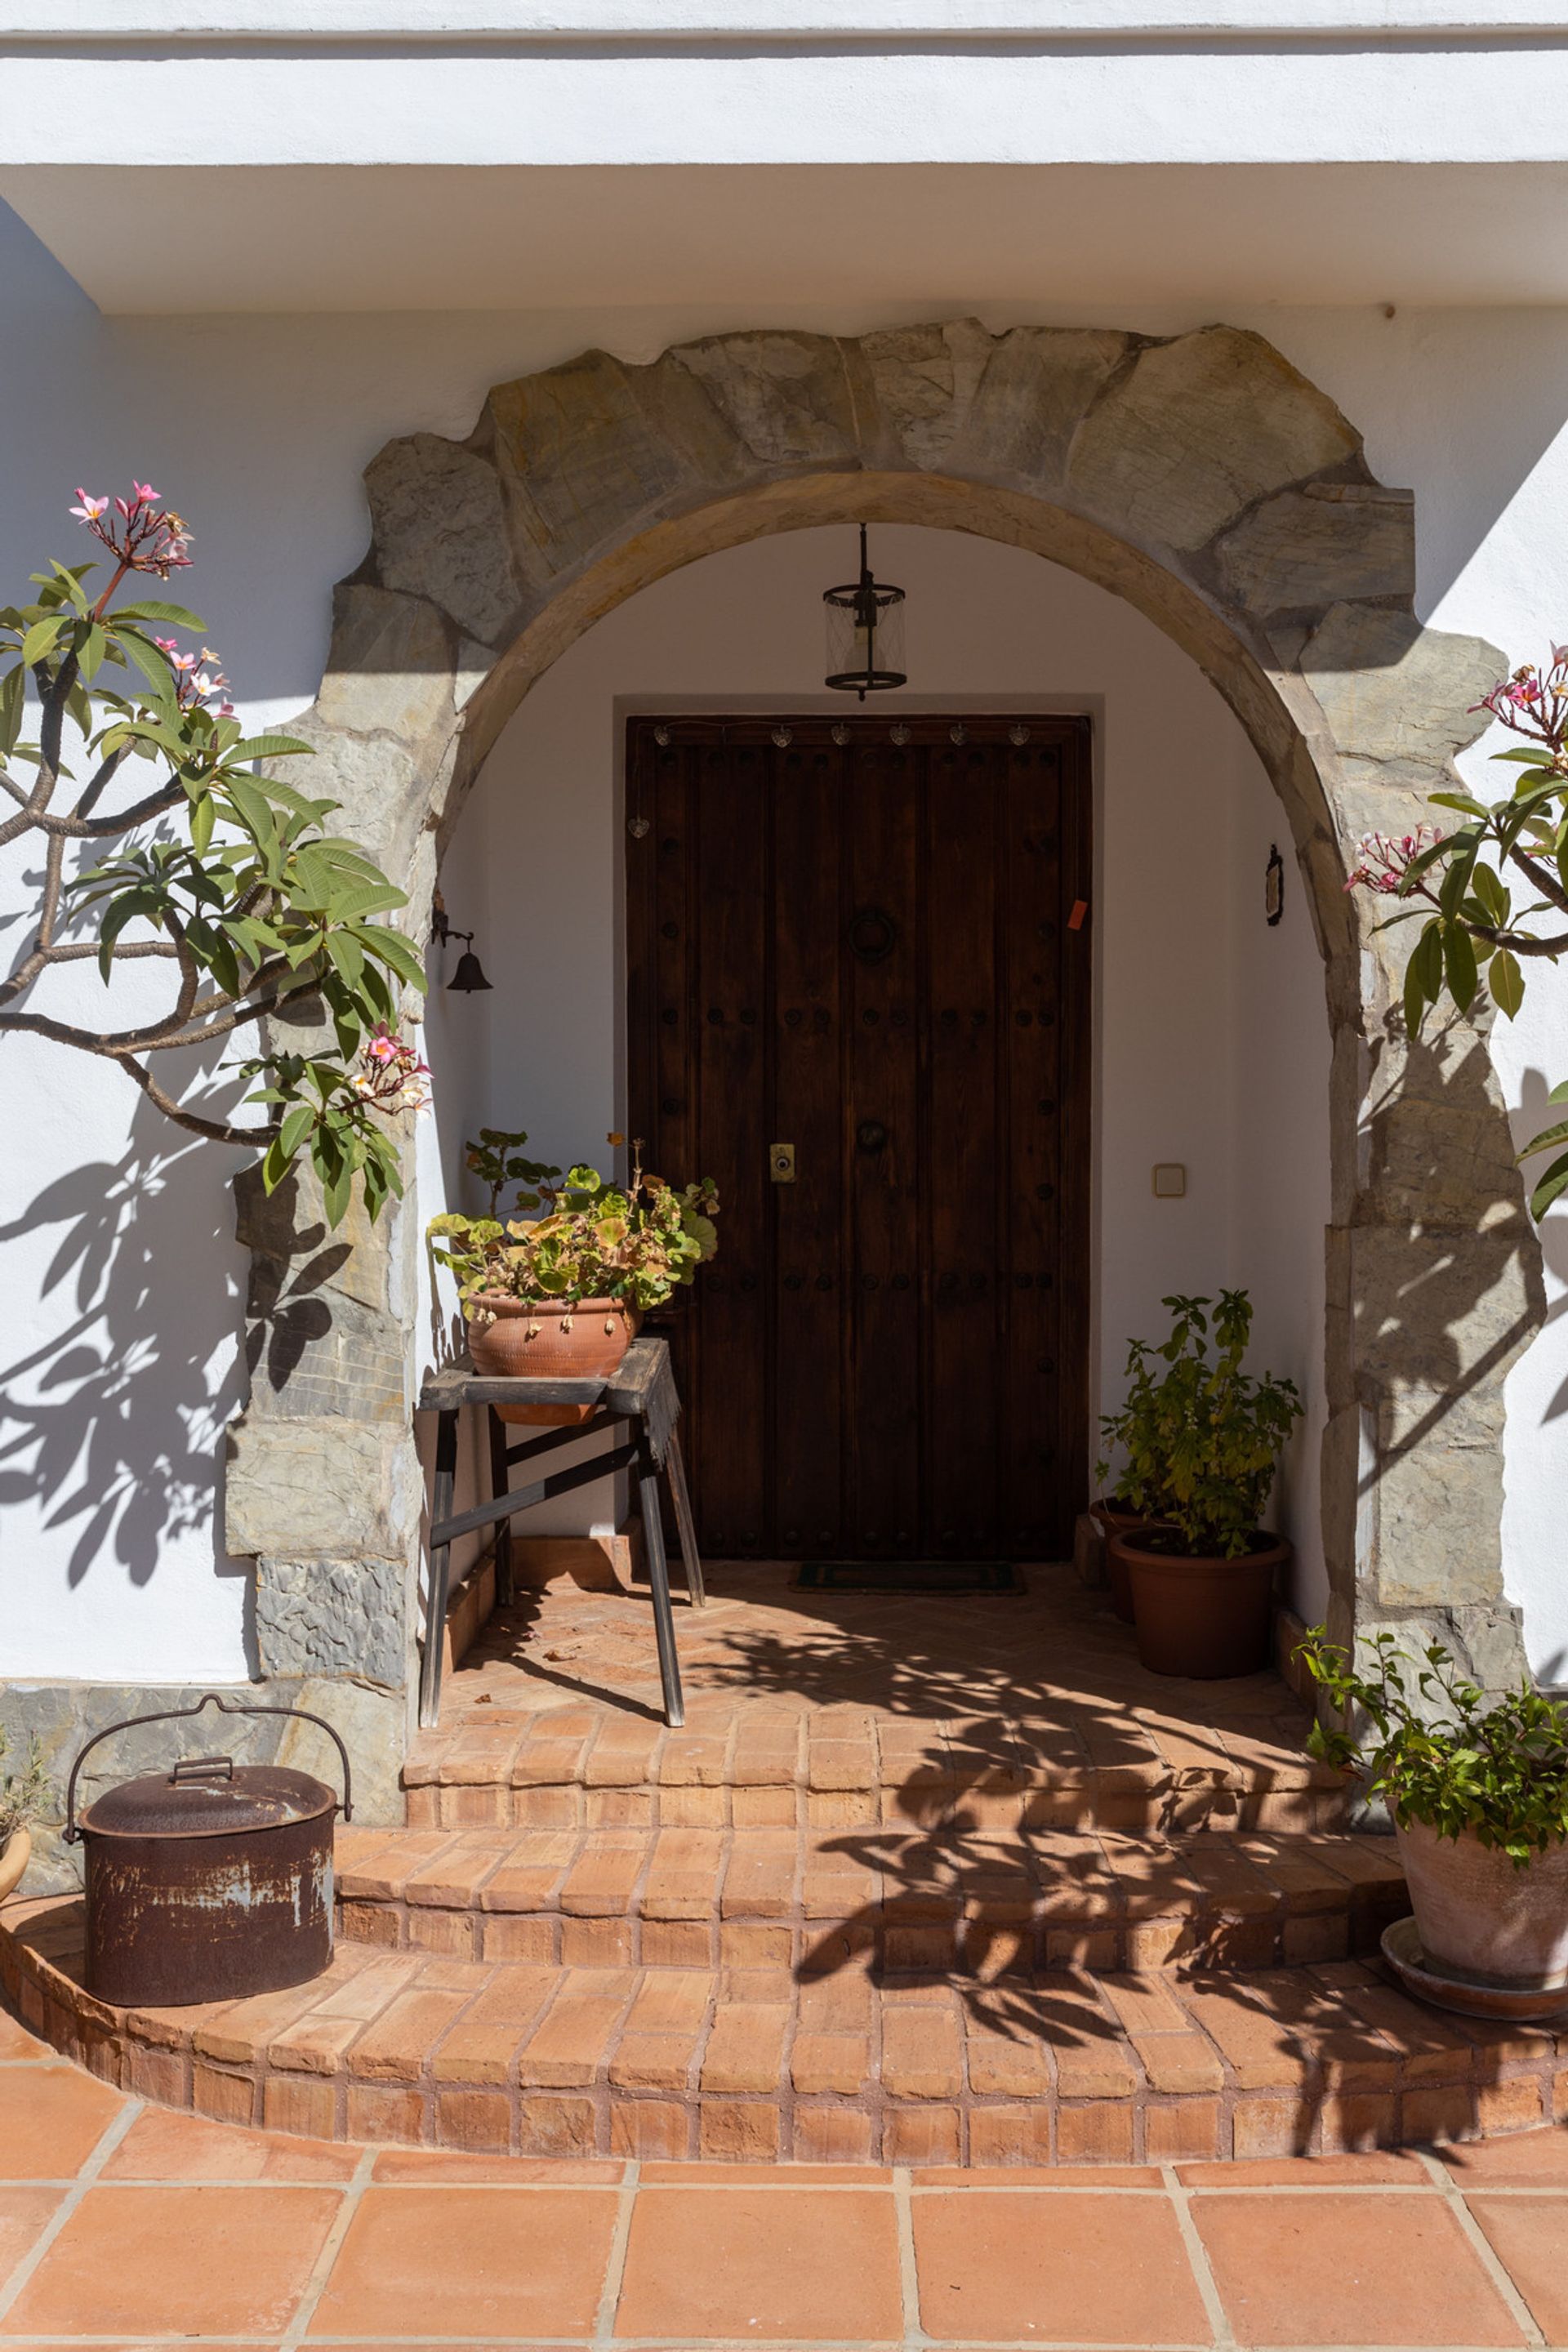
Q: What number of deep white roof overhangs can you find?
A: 1